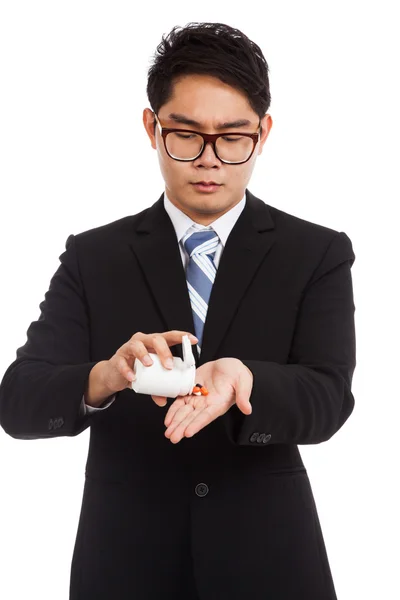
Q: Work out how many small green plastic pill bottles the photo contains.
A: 0